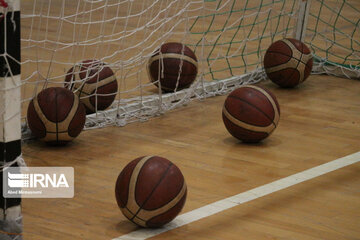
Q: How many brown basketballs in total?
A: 6